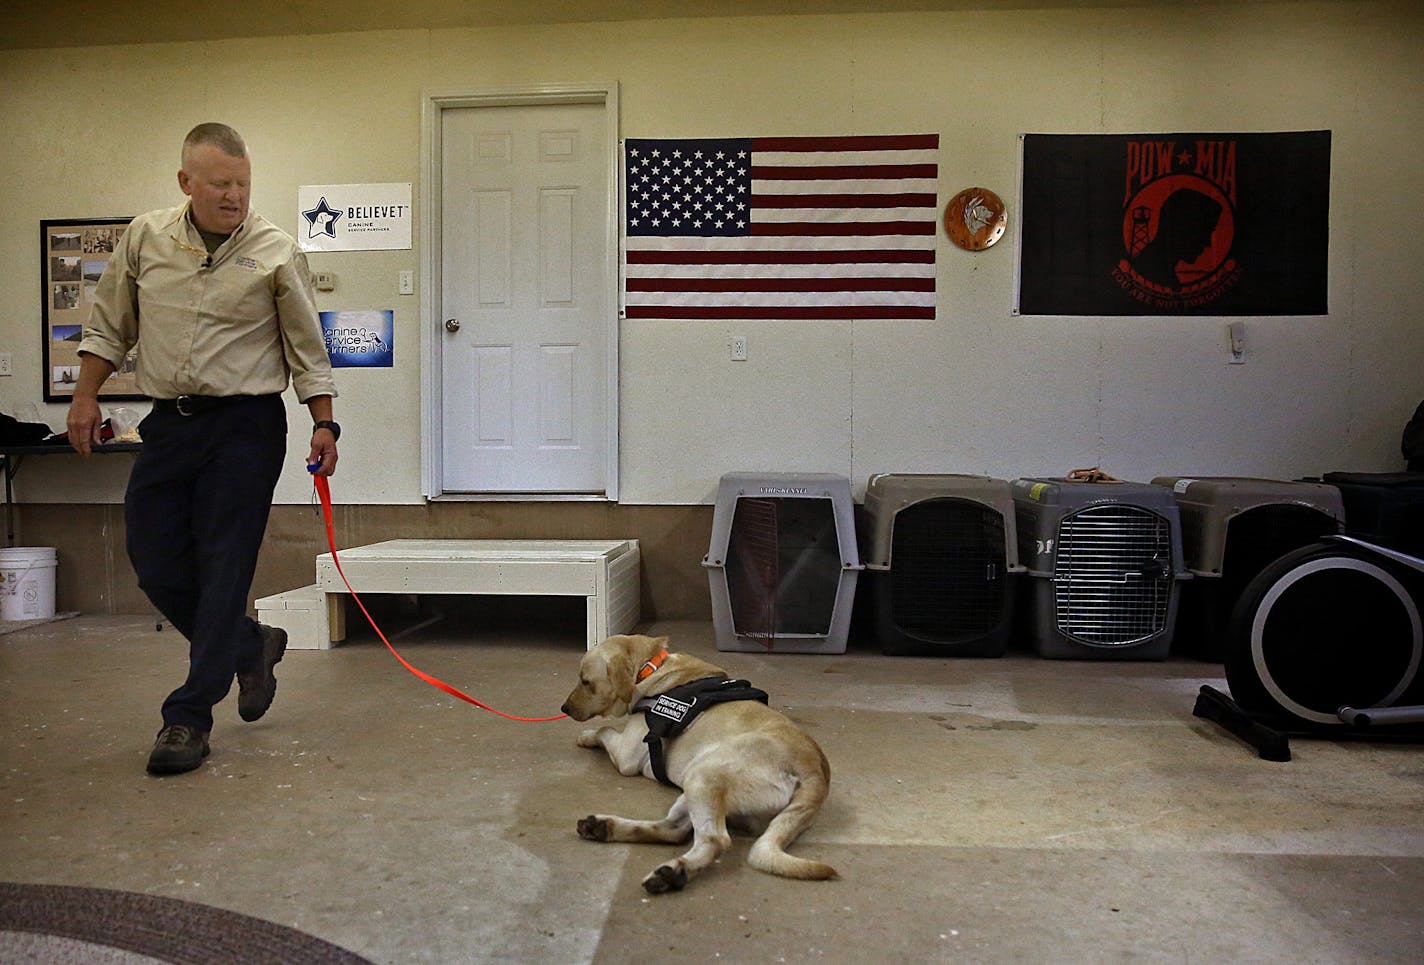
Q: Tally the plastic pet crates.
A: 4